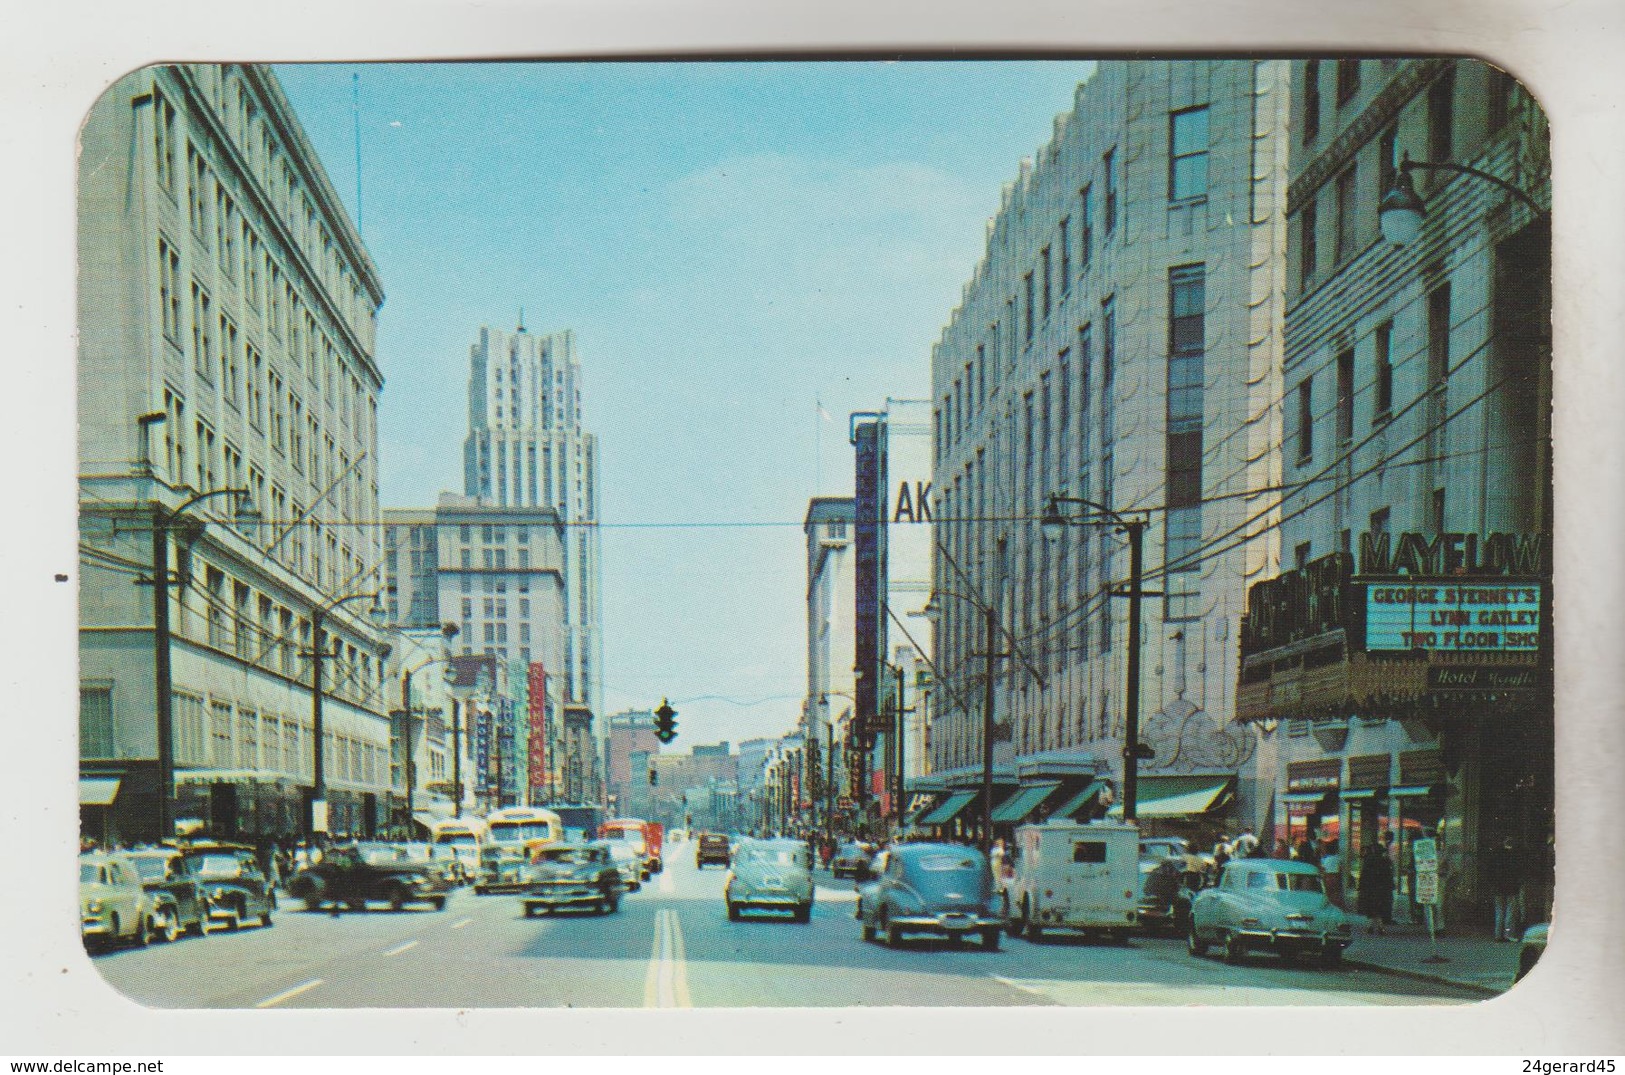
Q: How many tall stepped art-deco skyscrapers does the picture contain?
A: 1